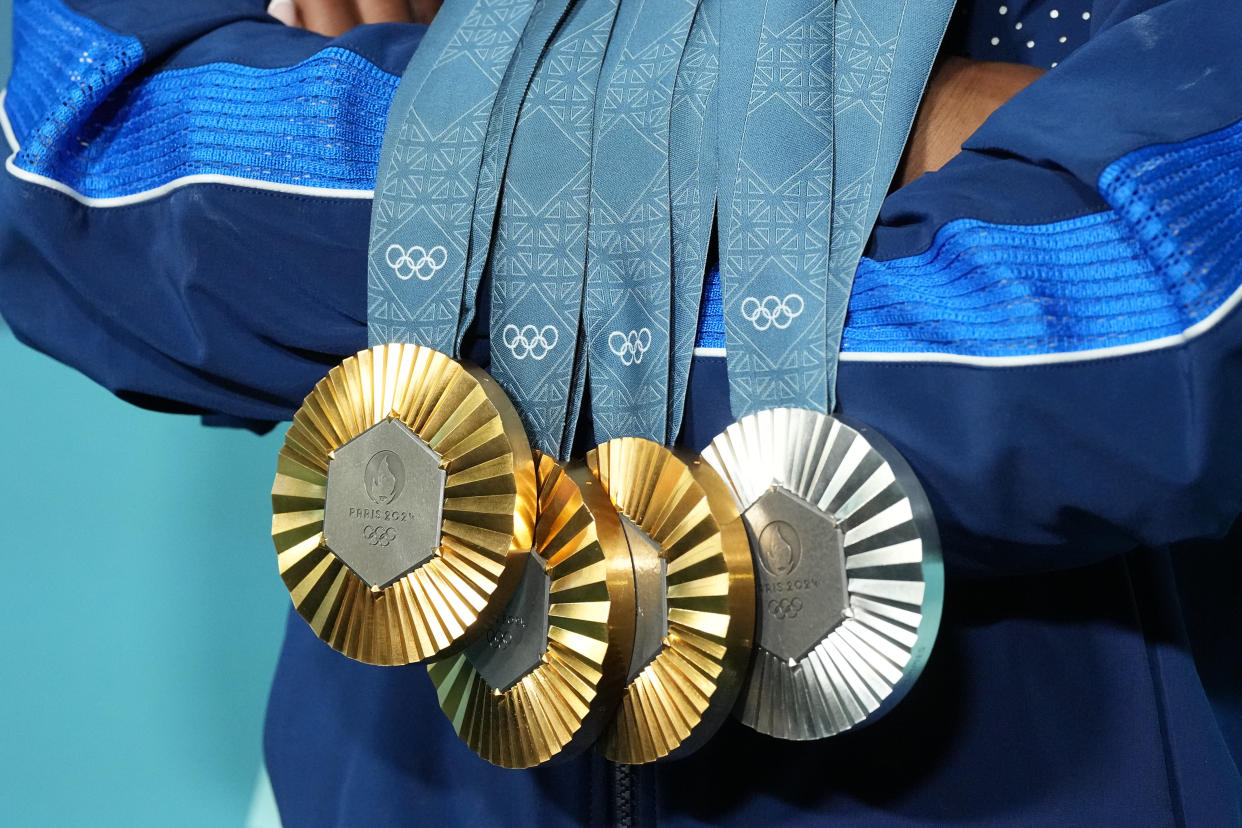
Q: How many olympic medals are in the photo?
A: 4